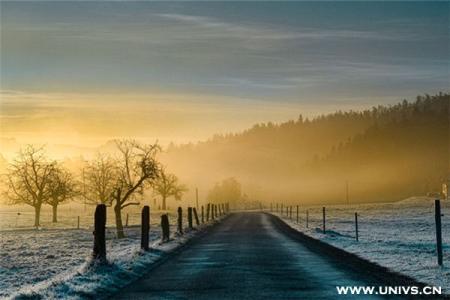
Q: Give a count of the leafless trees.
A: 5